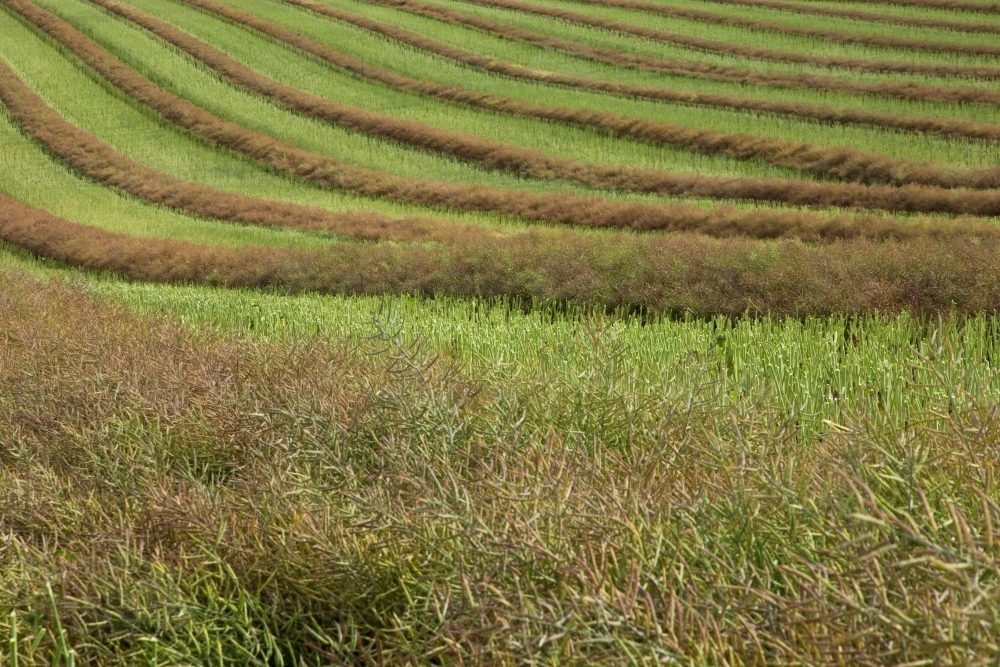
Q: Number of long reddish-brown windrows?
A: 11